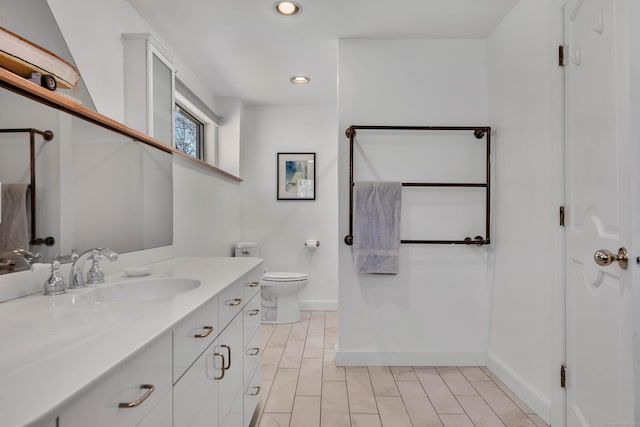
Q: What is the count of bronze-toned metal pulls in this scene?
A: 9